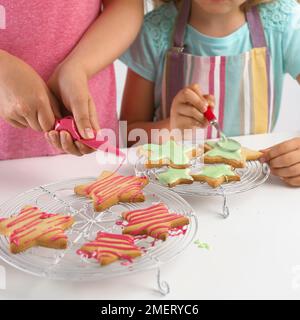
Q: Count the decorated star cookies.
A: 8